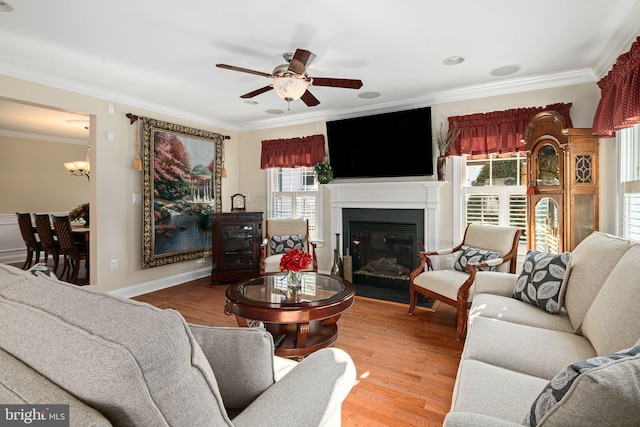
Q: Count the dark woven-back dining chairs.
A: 3